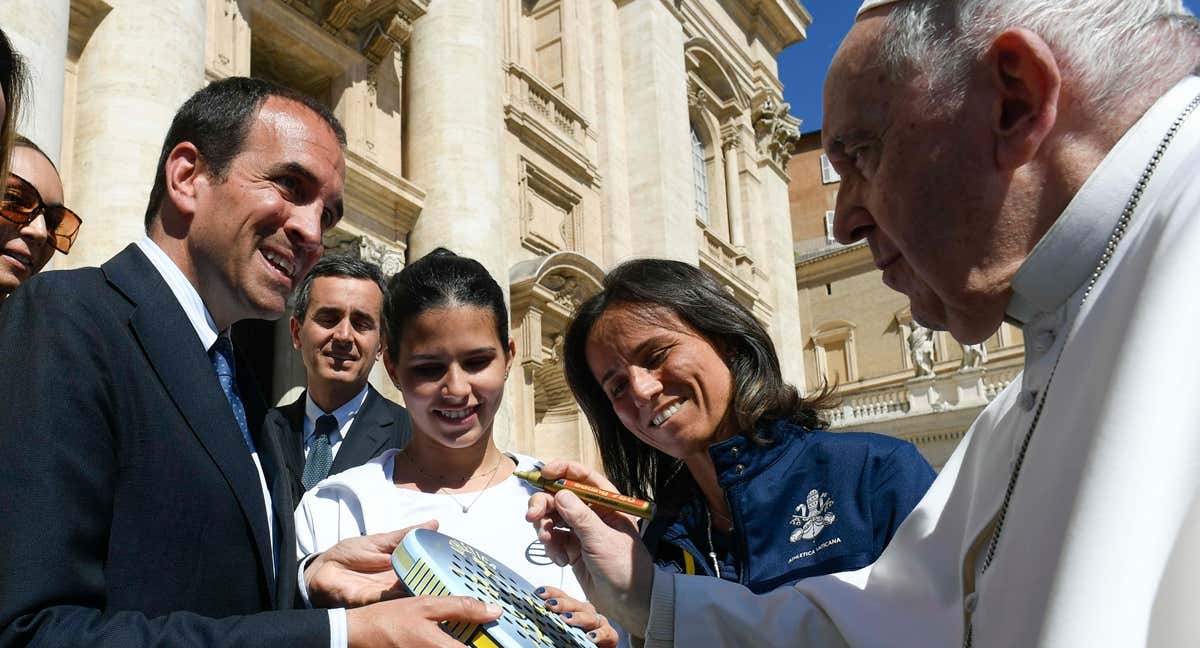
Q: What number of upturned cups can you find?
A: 0